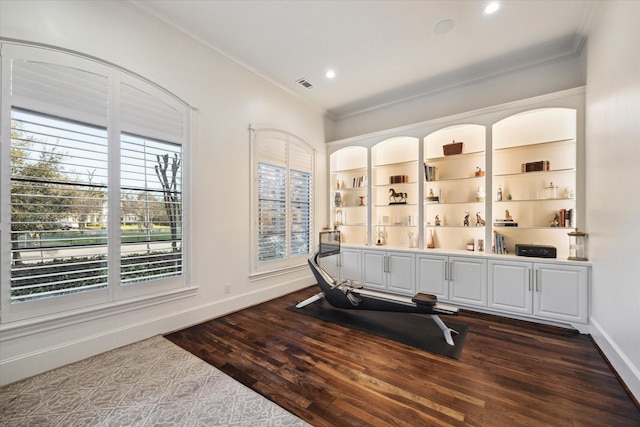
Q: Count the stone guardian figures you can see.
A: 0